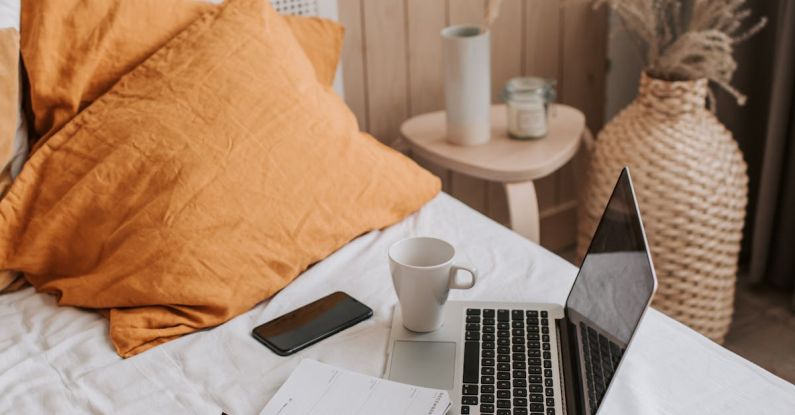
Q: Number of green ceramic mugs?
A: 0